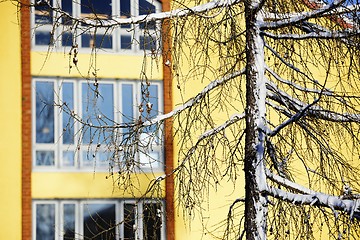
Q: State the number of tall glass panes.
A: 15